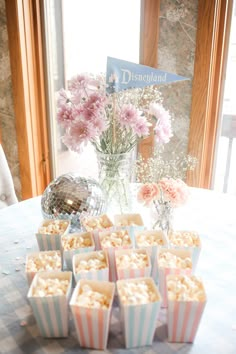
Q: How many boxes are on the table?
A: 15